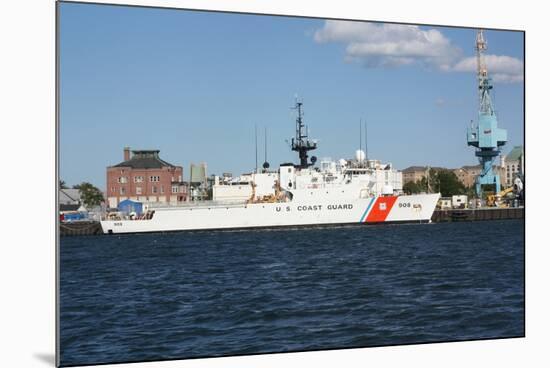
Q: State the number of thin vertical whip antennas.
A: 4